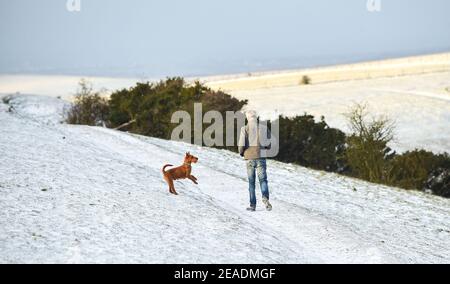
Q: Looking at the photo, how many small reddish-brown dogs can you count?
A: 1